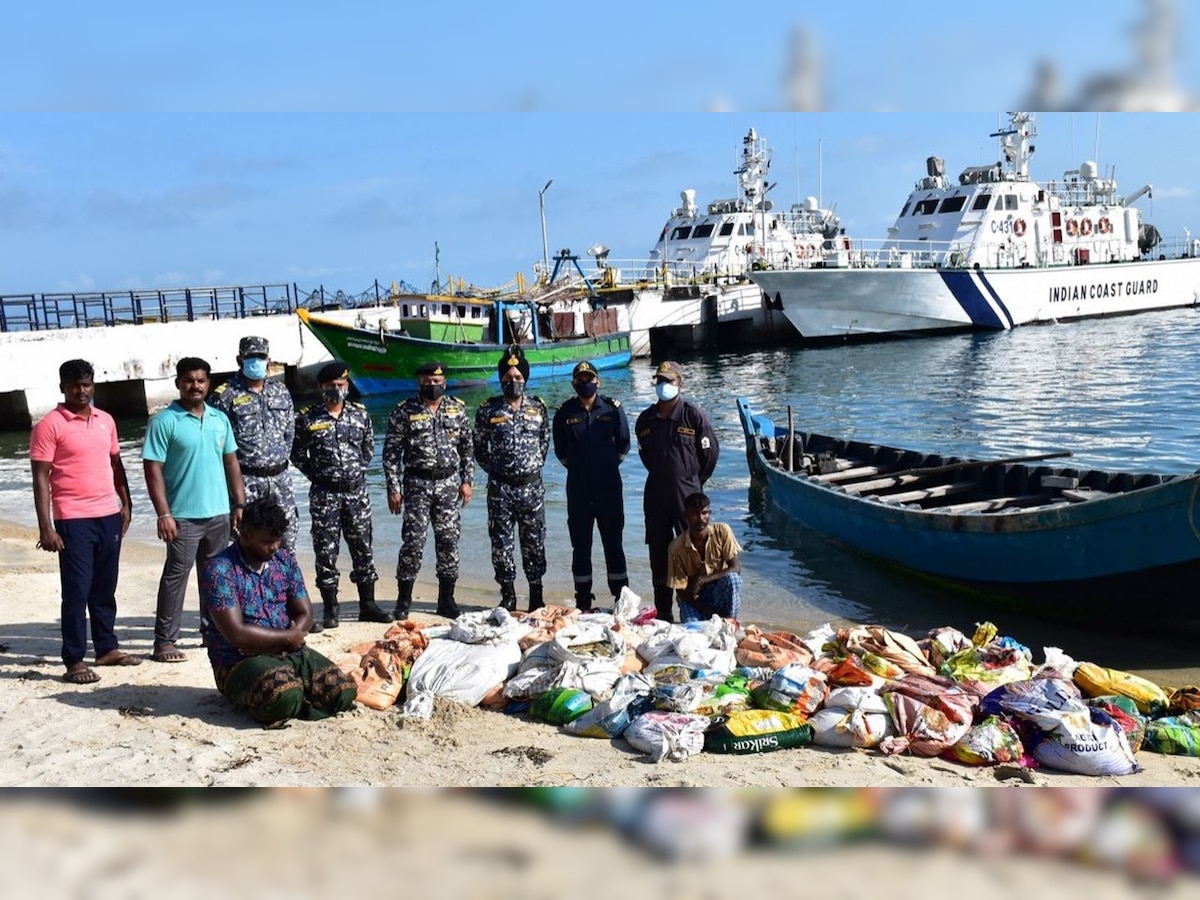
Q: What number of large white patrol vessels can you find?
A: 2